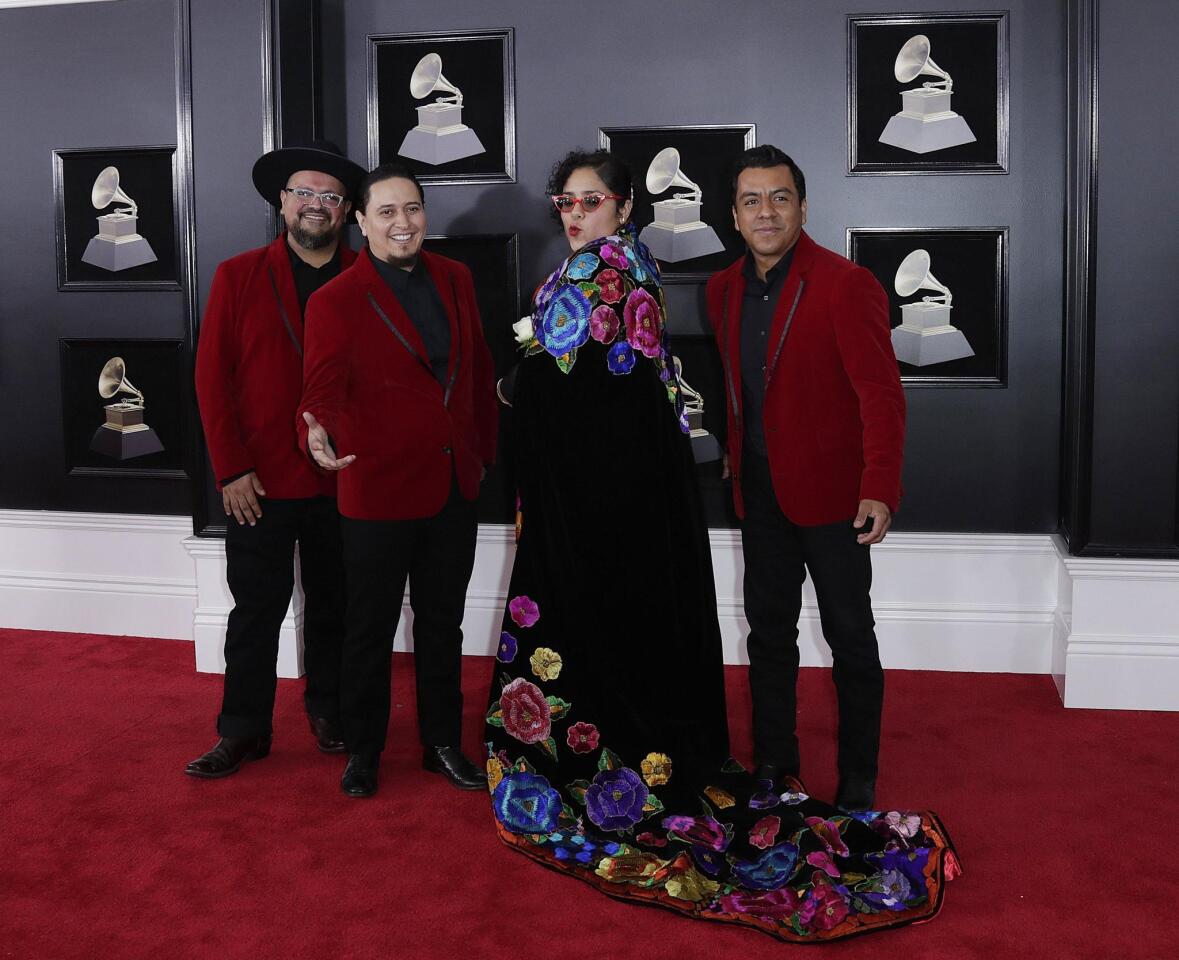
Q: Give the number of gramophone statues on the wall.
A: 7